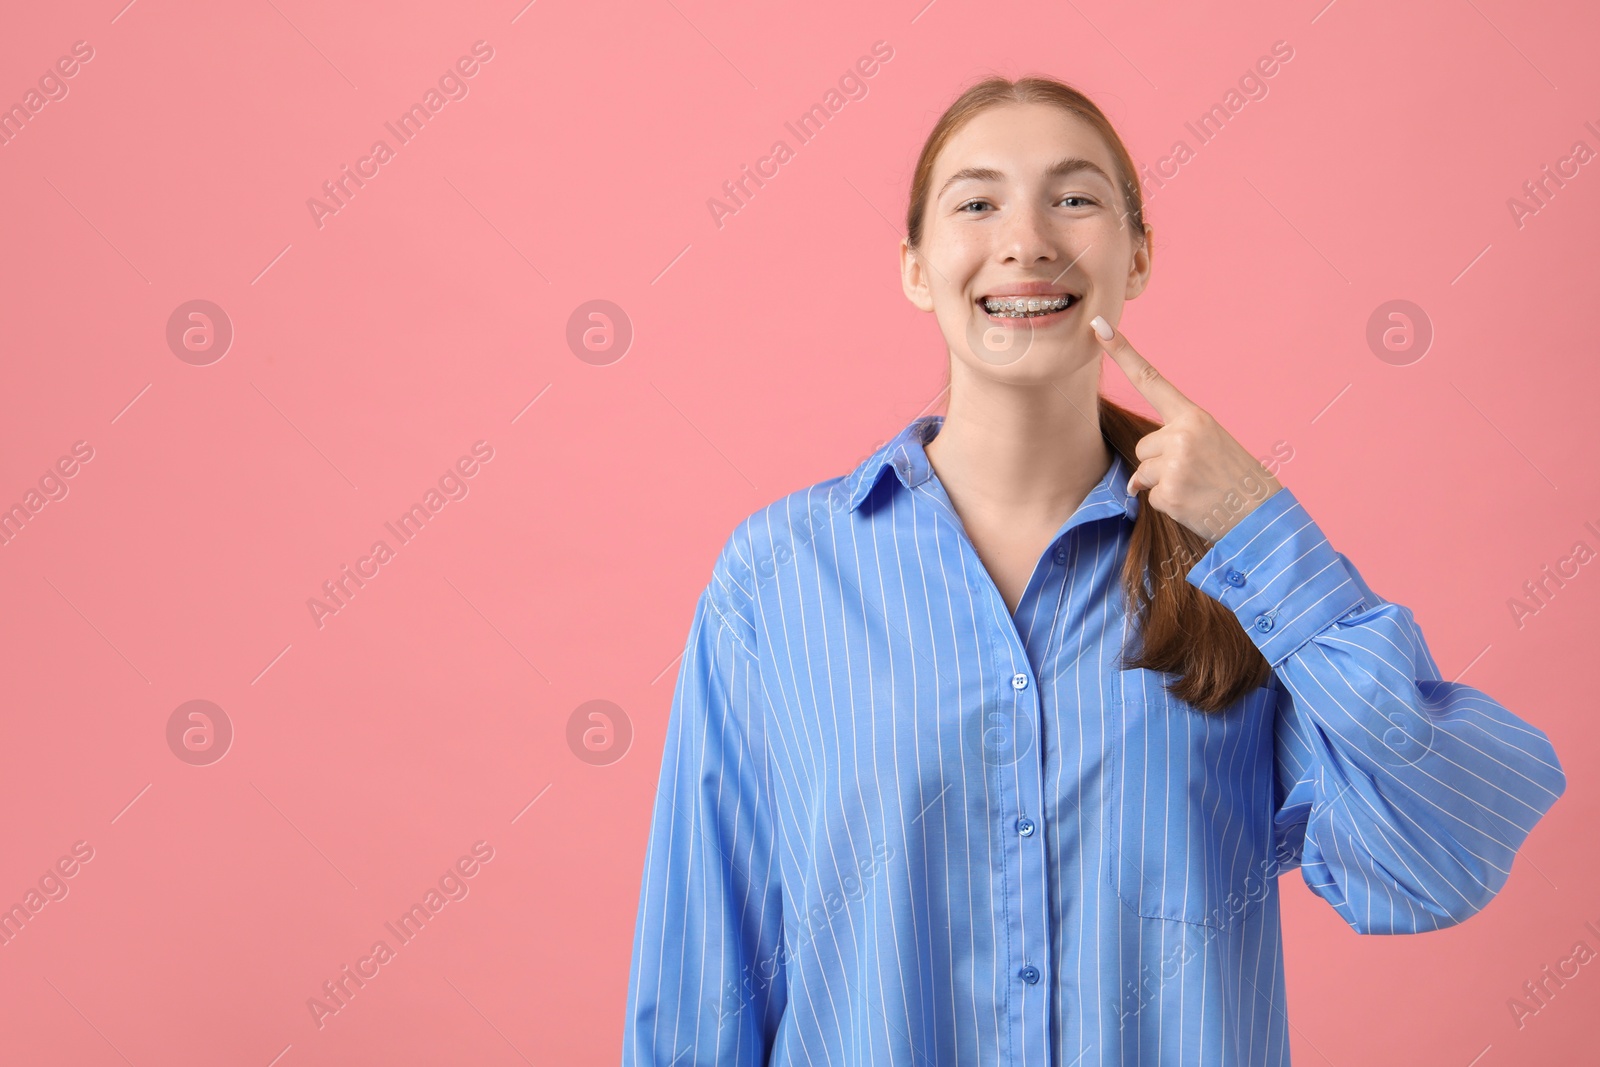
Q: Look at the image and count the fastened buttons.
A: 5